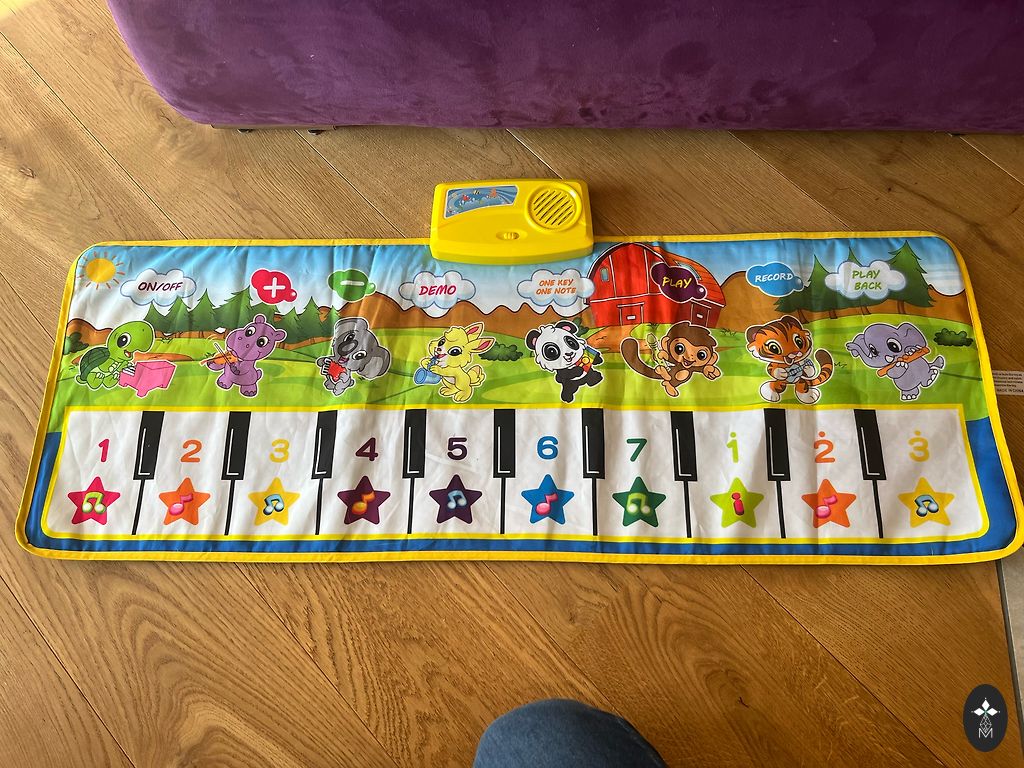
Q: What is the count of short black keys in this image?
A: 9